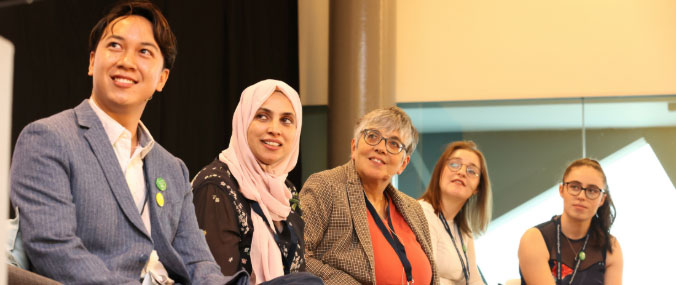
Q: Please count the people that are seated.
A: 5